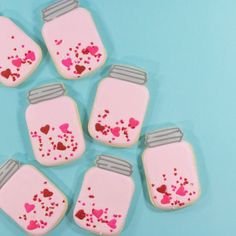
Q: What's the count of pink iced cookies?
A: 7